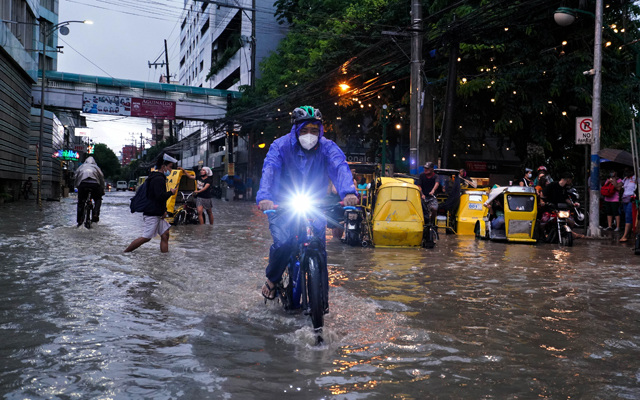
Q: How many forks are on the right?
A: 0